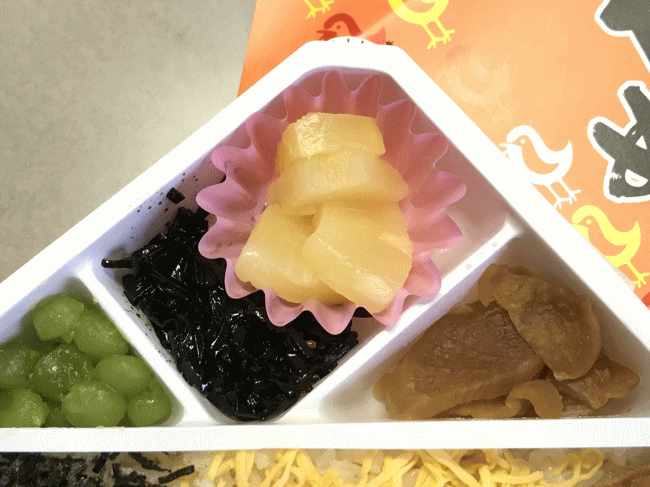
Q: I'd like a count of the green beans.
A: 8